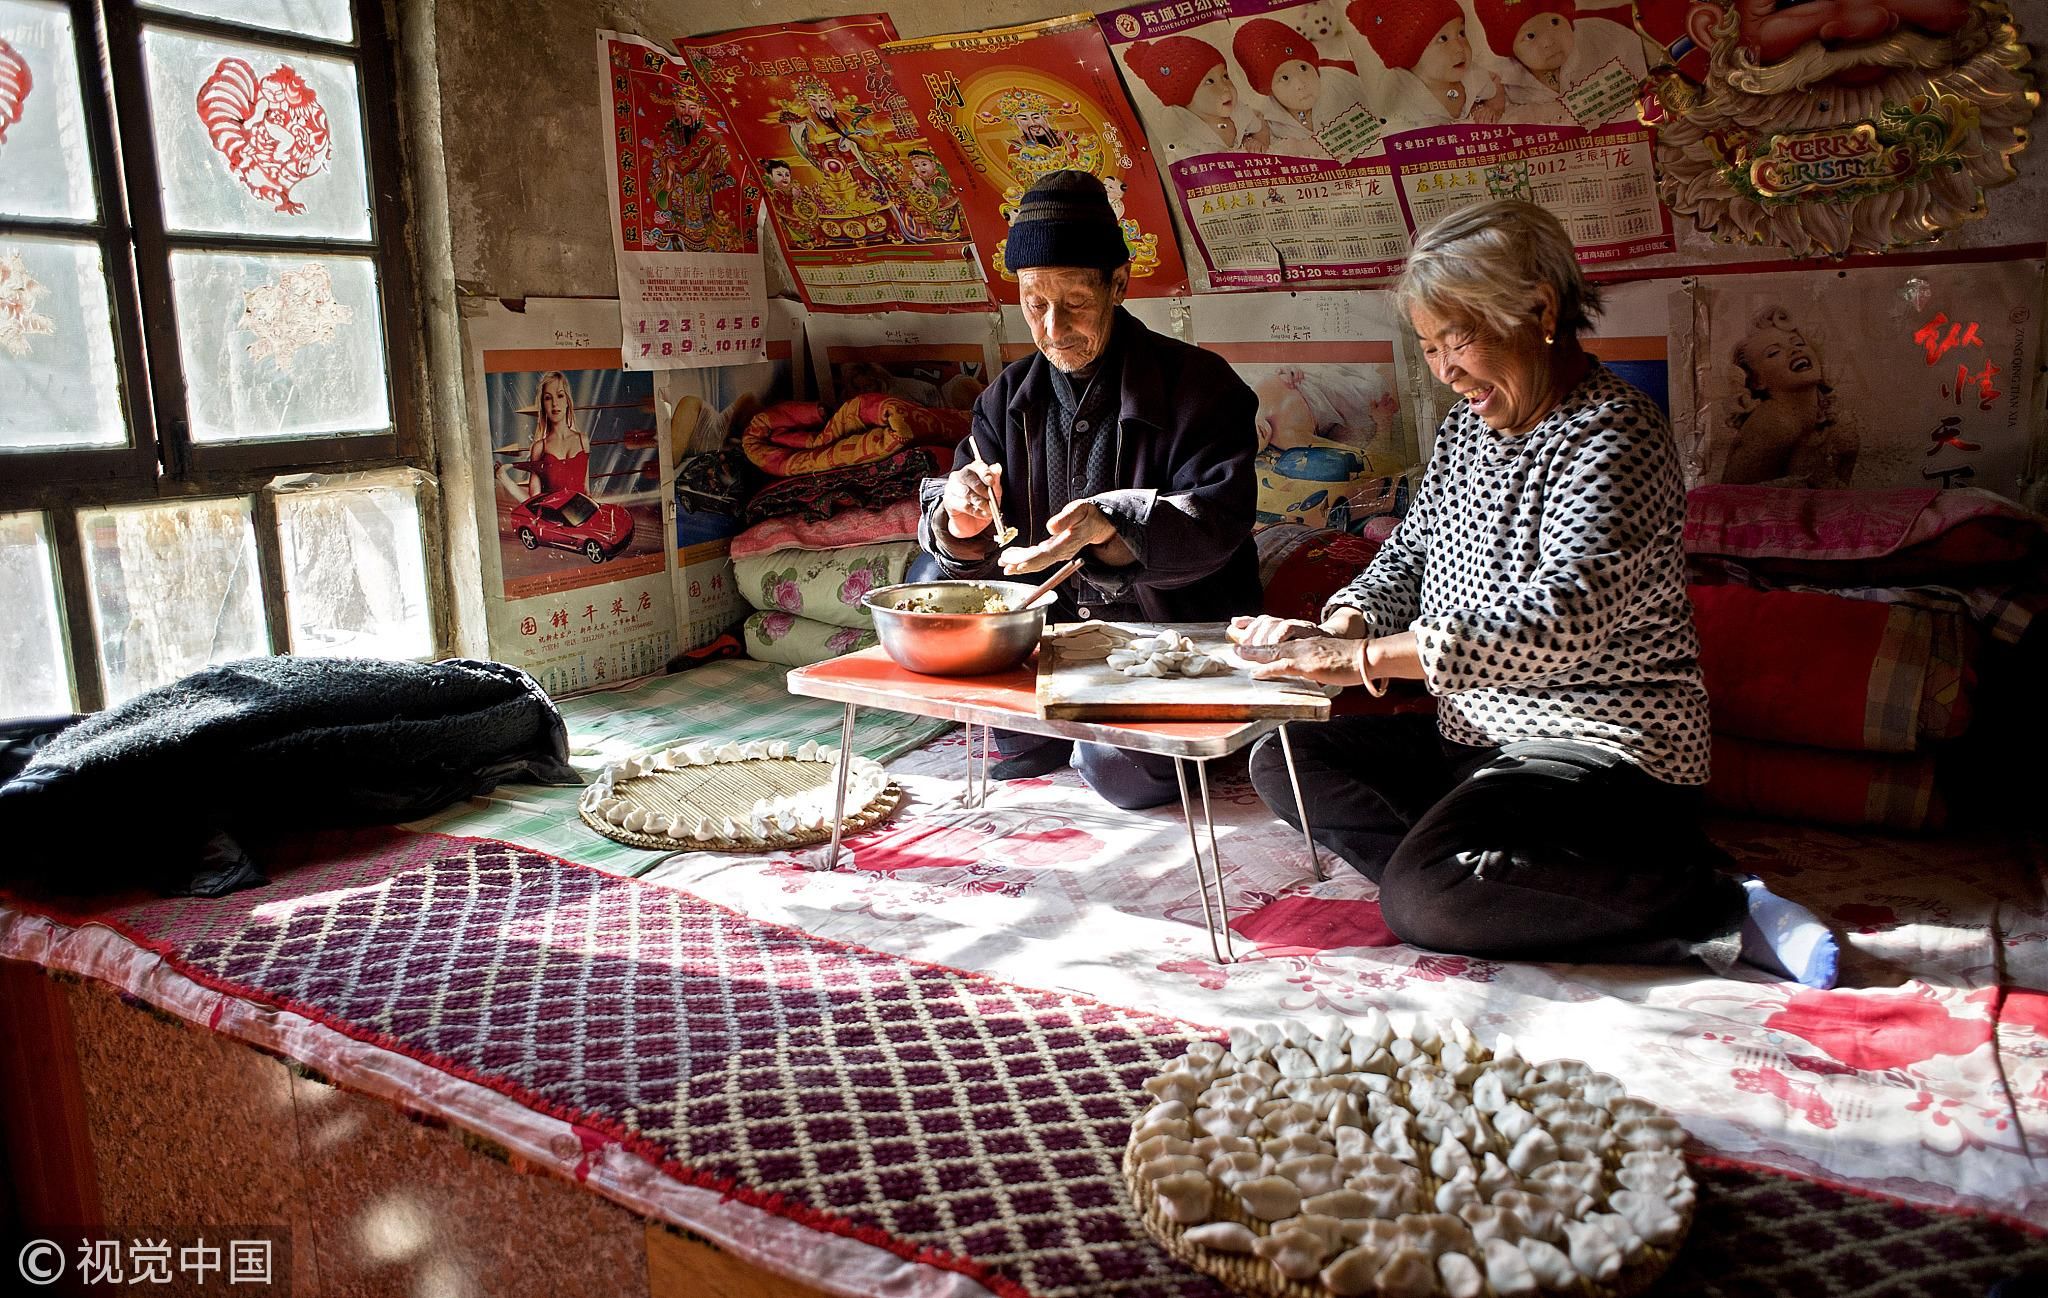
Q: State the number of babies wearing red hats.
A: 4